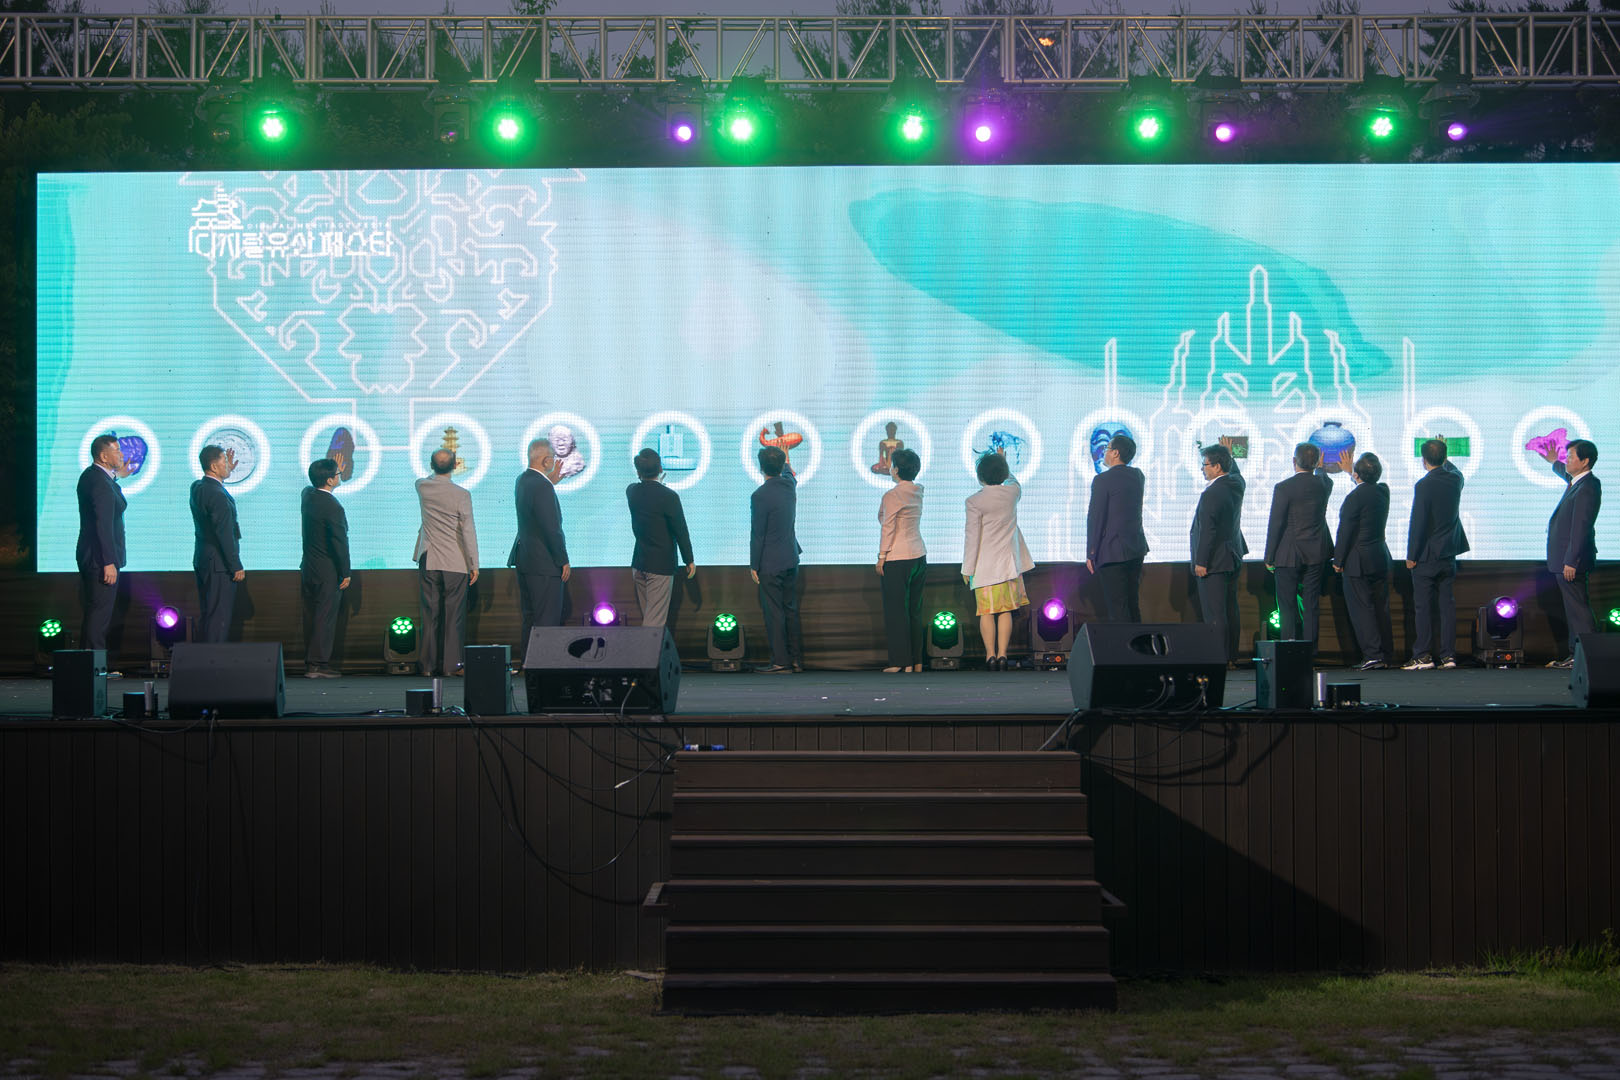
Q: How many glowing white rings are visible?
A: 14